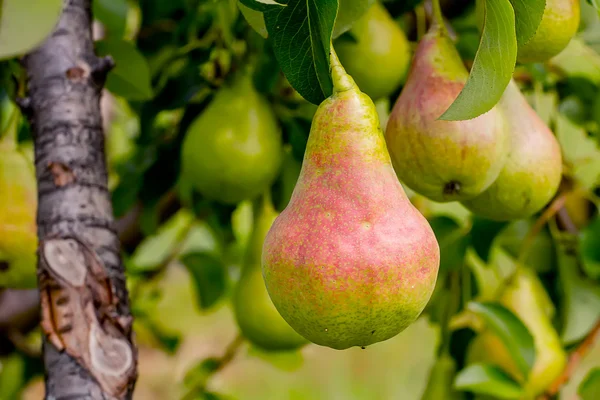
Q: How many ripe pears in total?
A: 3